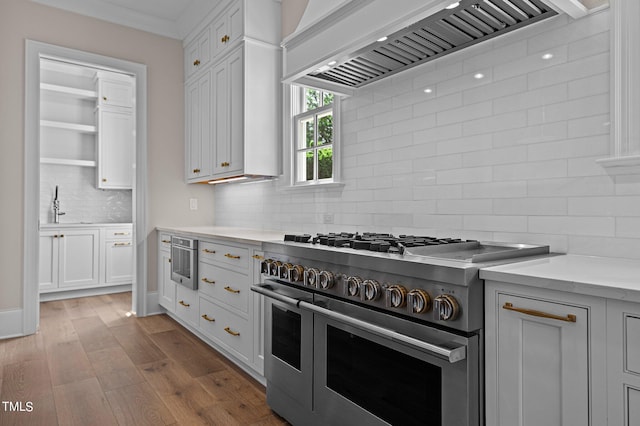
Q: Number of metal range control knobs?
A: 11